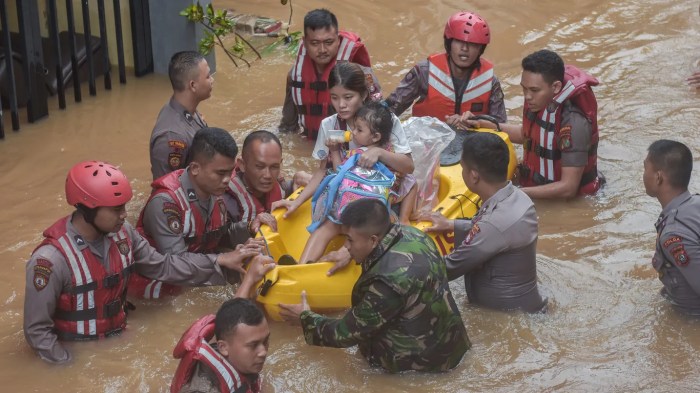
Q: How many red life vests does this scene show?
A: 7